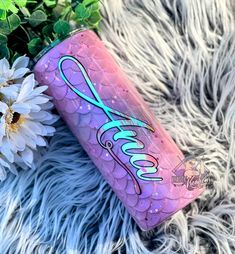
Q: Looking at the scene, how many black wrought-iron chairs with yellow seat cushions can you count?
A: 0